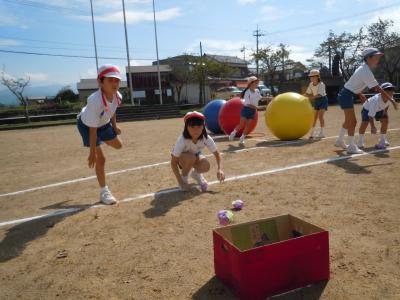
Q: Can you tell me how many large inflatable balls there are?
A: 3